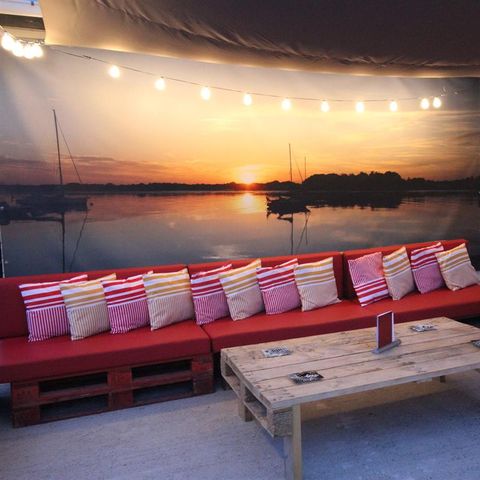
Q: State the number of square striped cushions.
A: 12